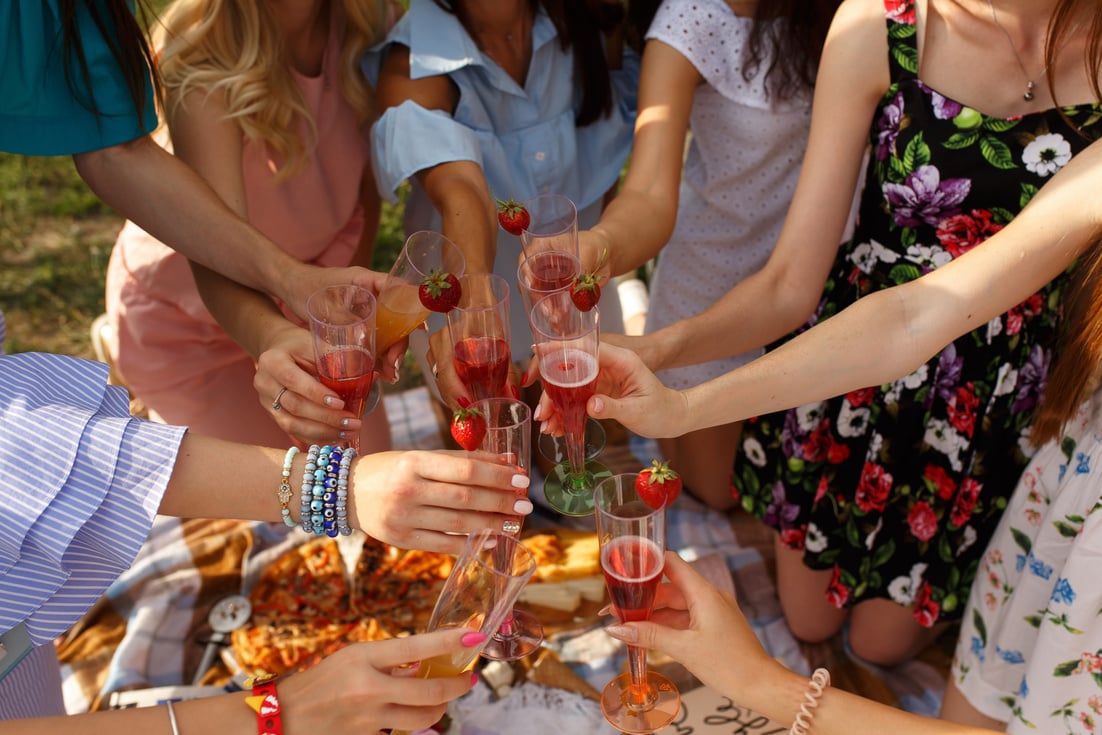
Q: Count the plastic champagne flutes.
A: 9